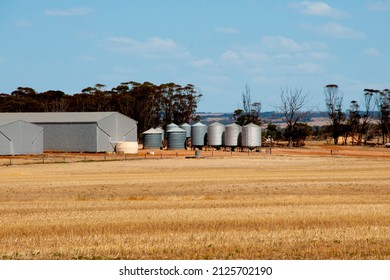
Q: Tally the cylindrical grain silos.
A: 9